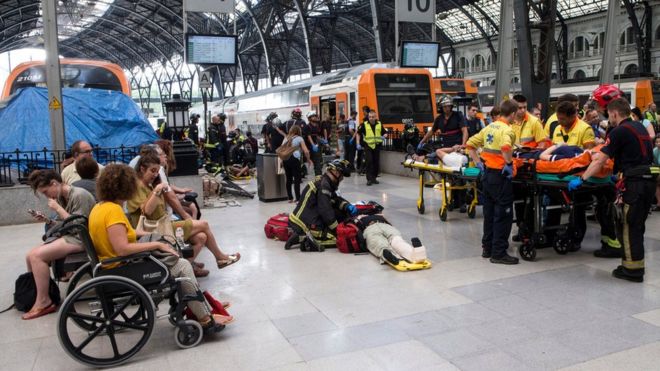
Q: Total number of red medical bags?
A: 2